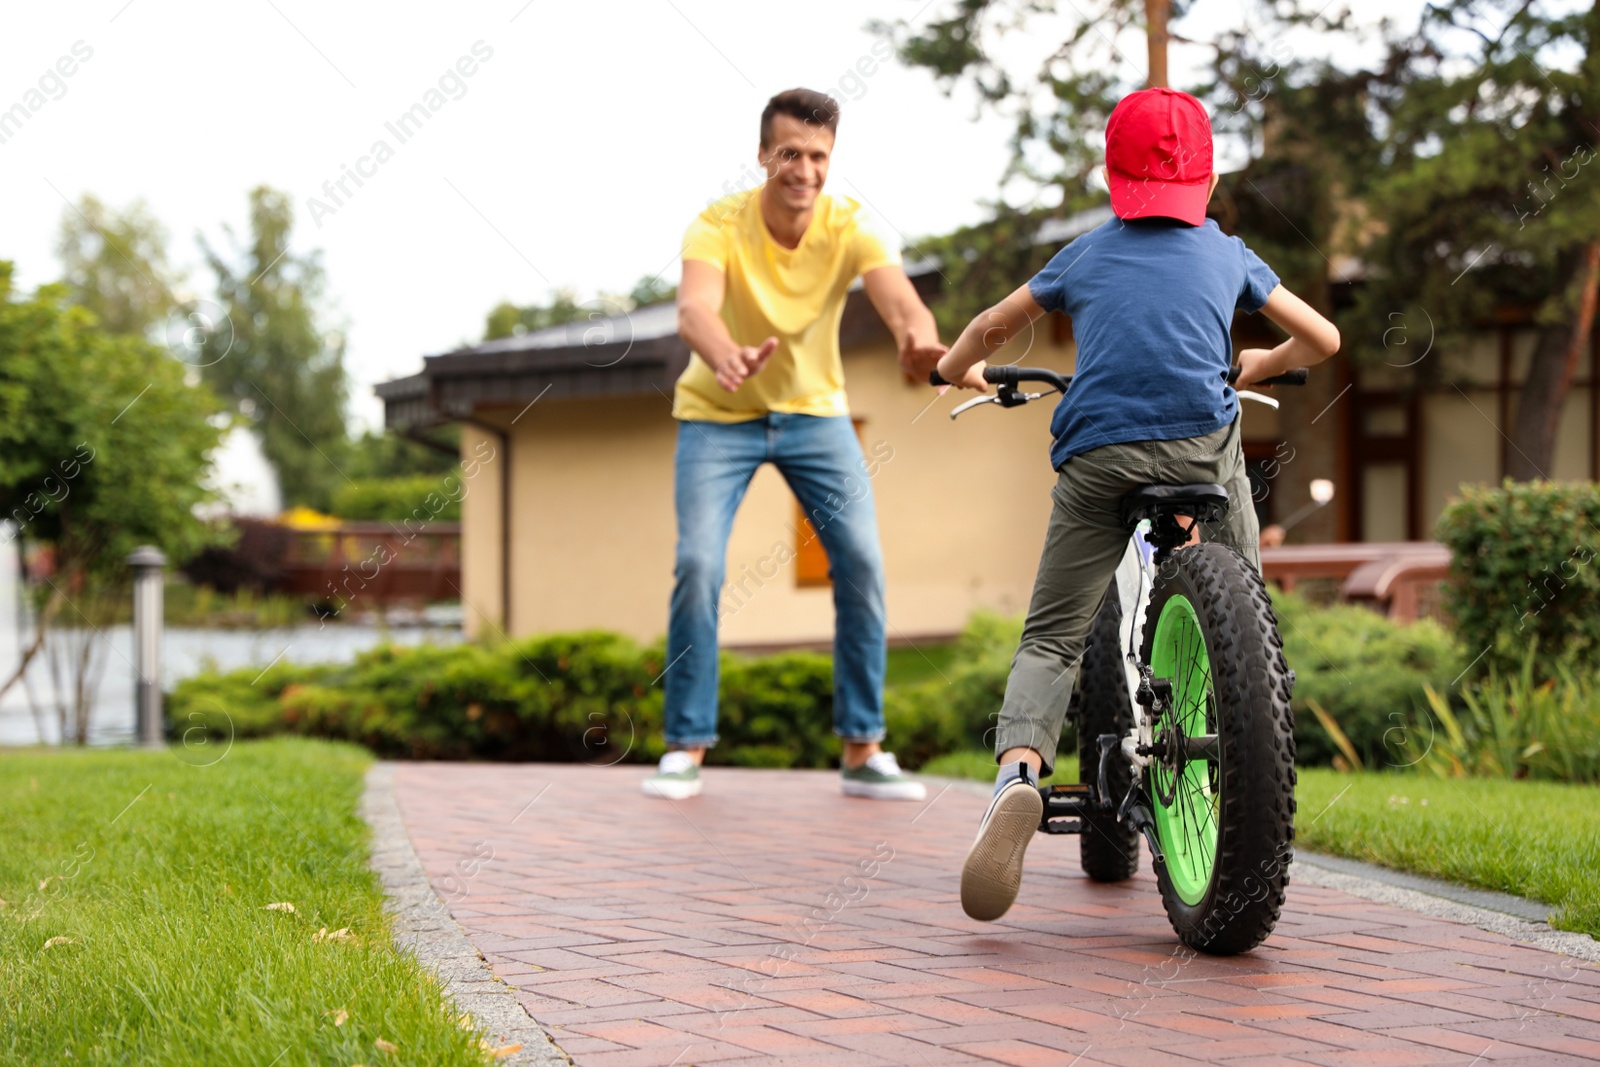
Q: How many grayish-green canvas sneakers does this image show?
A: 2